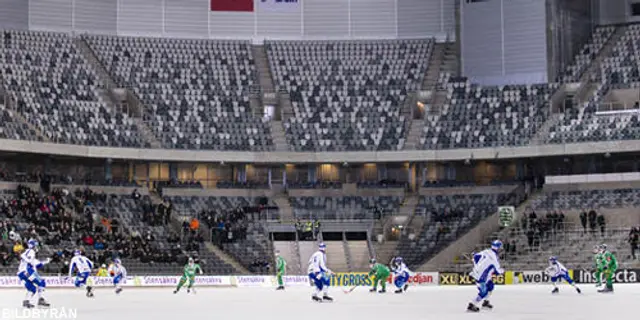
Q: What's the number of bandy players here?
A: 12